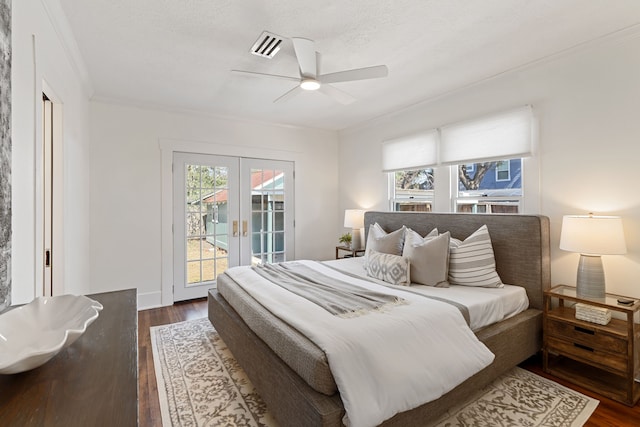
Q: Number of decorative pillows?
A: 5